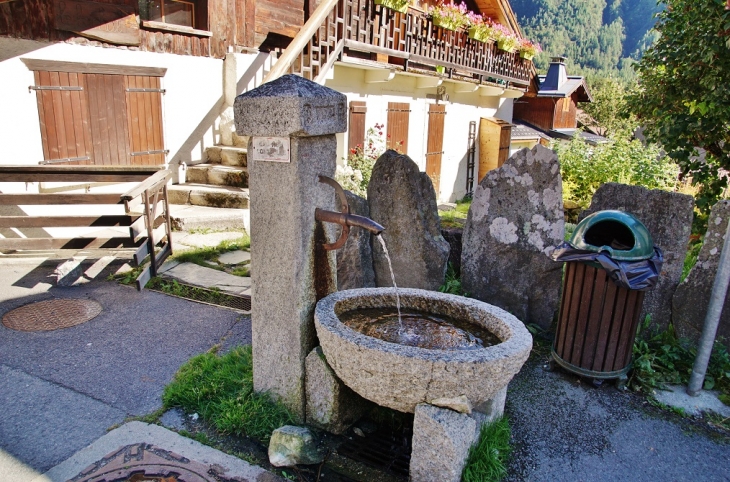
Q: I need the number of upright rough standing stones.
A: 5